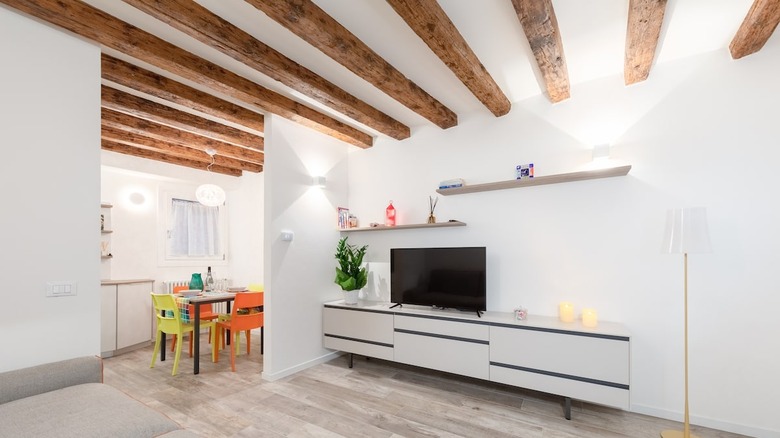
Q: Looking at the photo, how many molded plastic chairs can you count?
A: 4